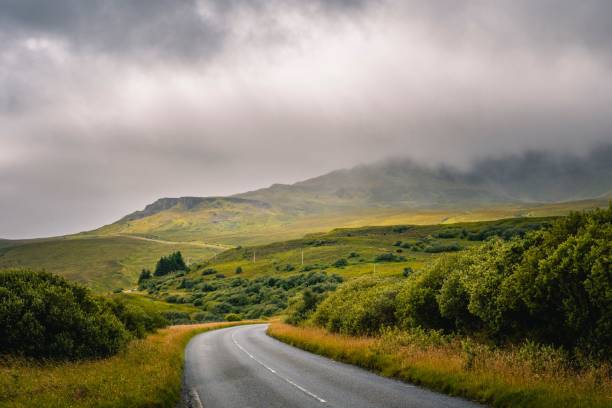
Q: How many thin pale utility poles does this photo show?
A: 3